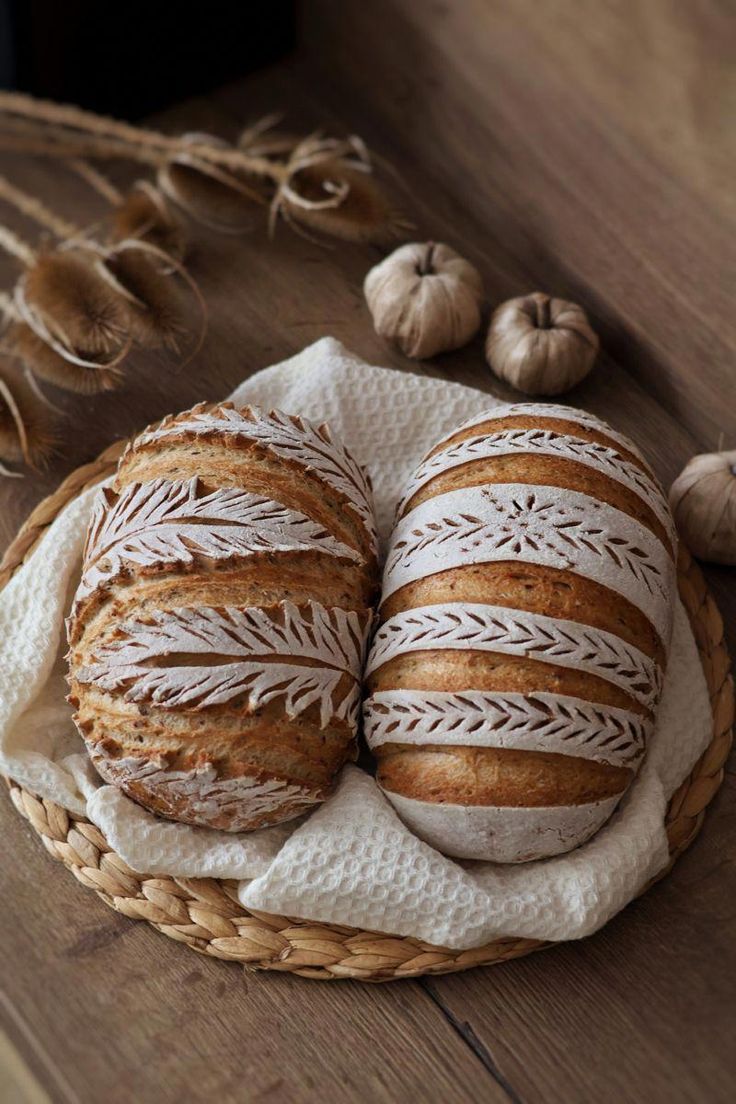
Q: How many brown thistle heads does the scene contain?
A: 7